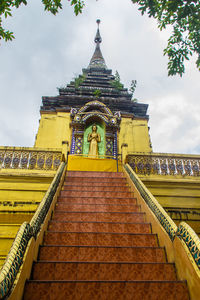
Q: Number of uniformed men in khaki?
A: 0